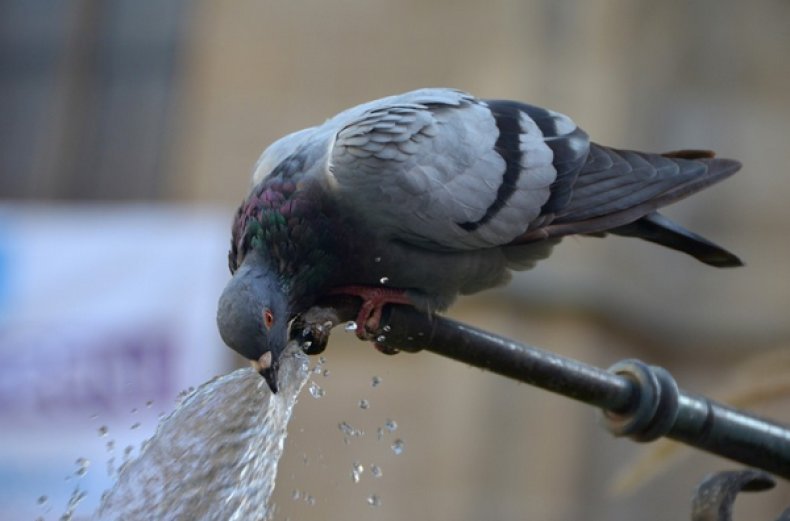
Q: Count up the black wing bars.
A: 2